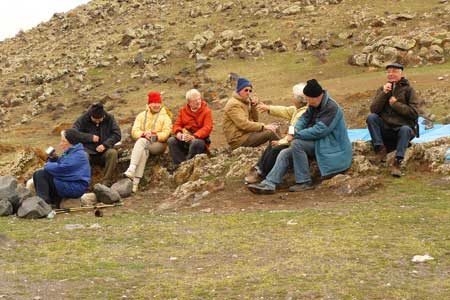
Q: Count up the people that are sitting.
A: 8